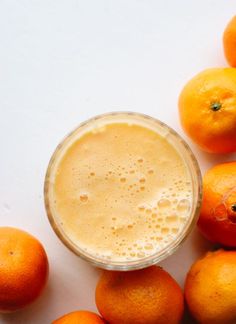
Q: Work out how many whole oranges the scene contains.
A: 7